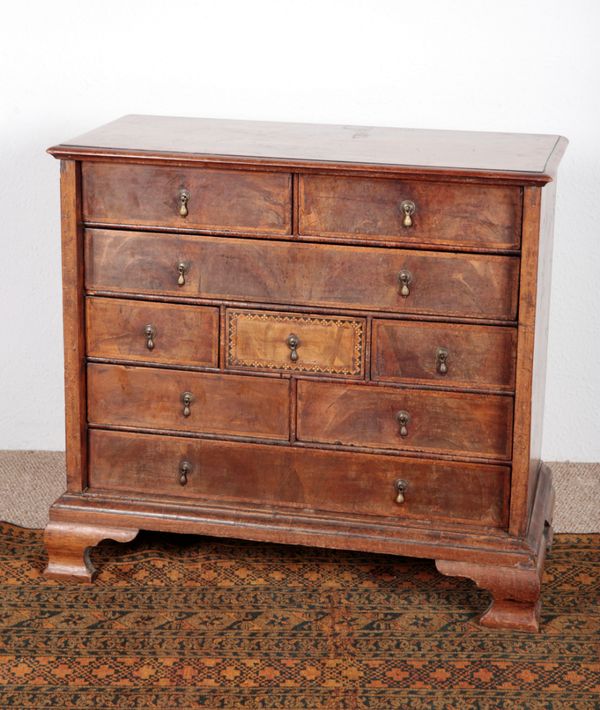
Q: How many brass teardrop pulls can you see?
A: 11